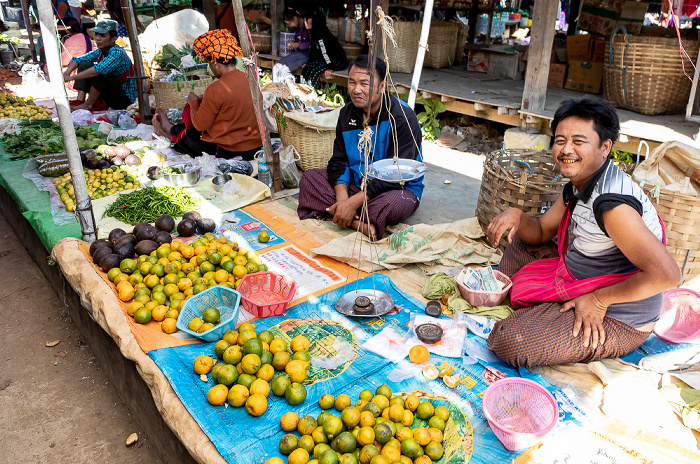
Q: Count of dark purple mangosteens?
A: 14